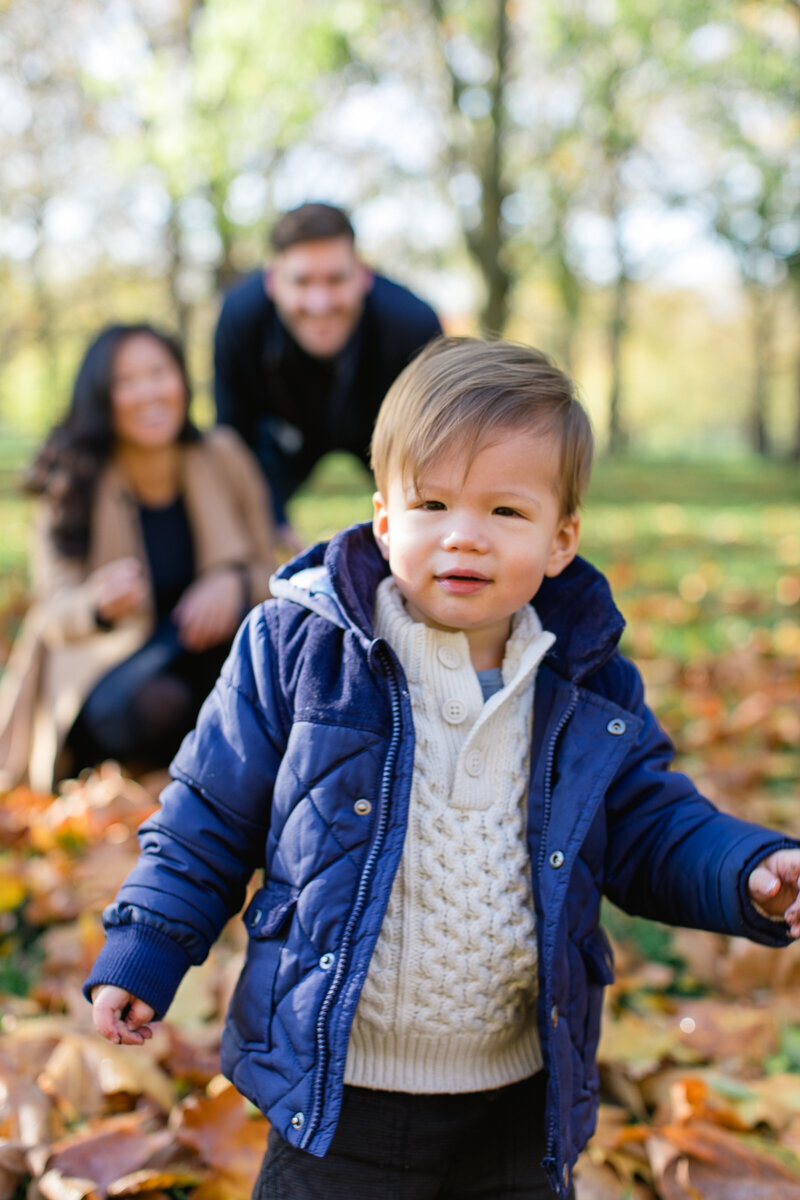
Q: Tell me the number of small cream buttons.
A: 3